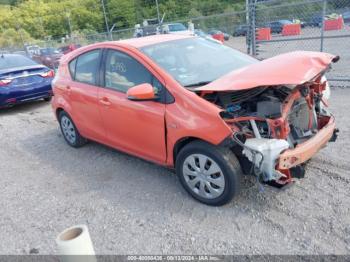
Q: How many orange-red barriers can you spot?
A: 4